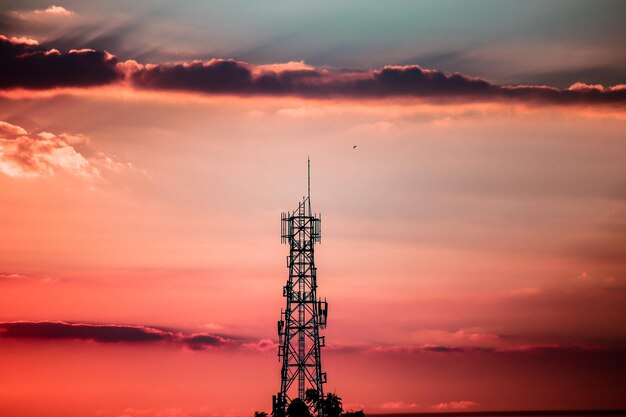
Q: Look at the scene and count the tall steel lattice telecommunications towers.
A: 1